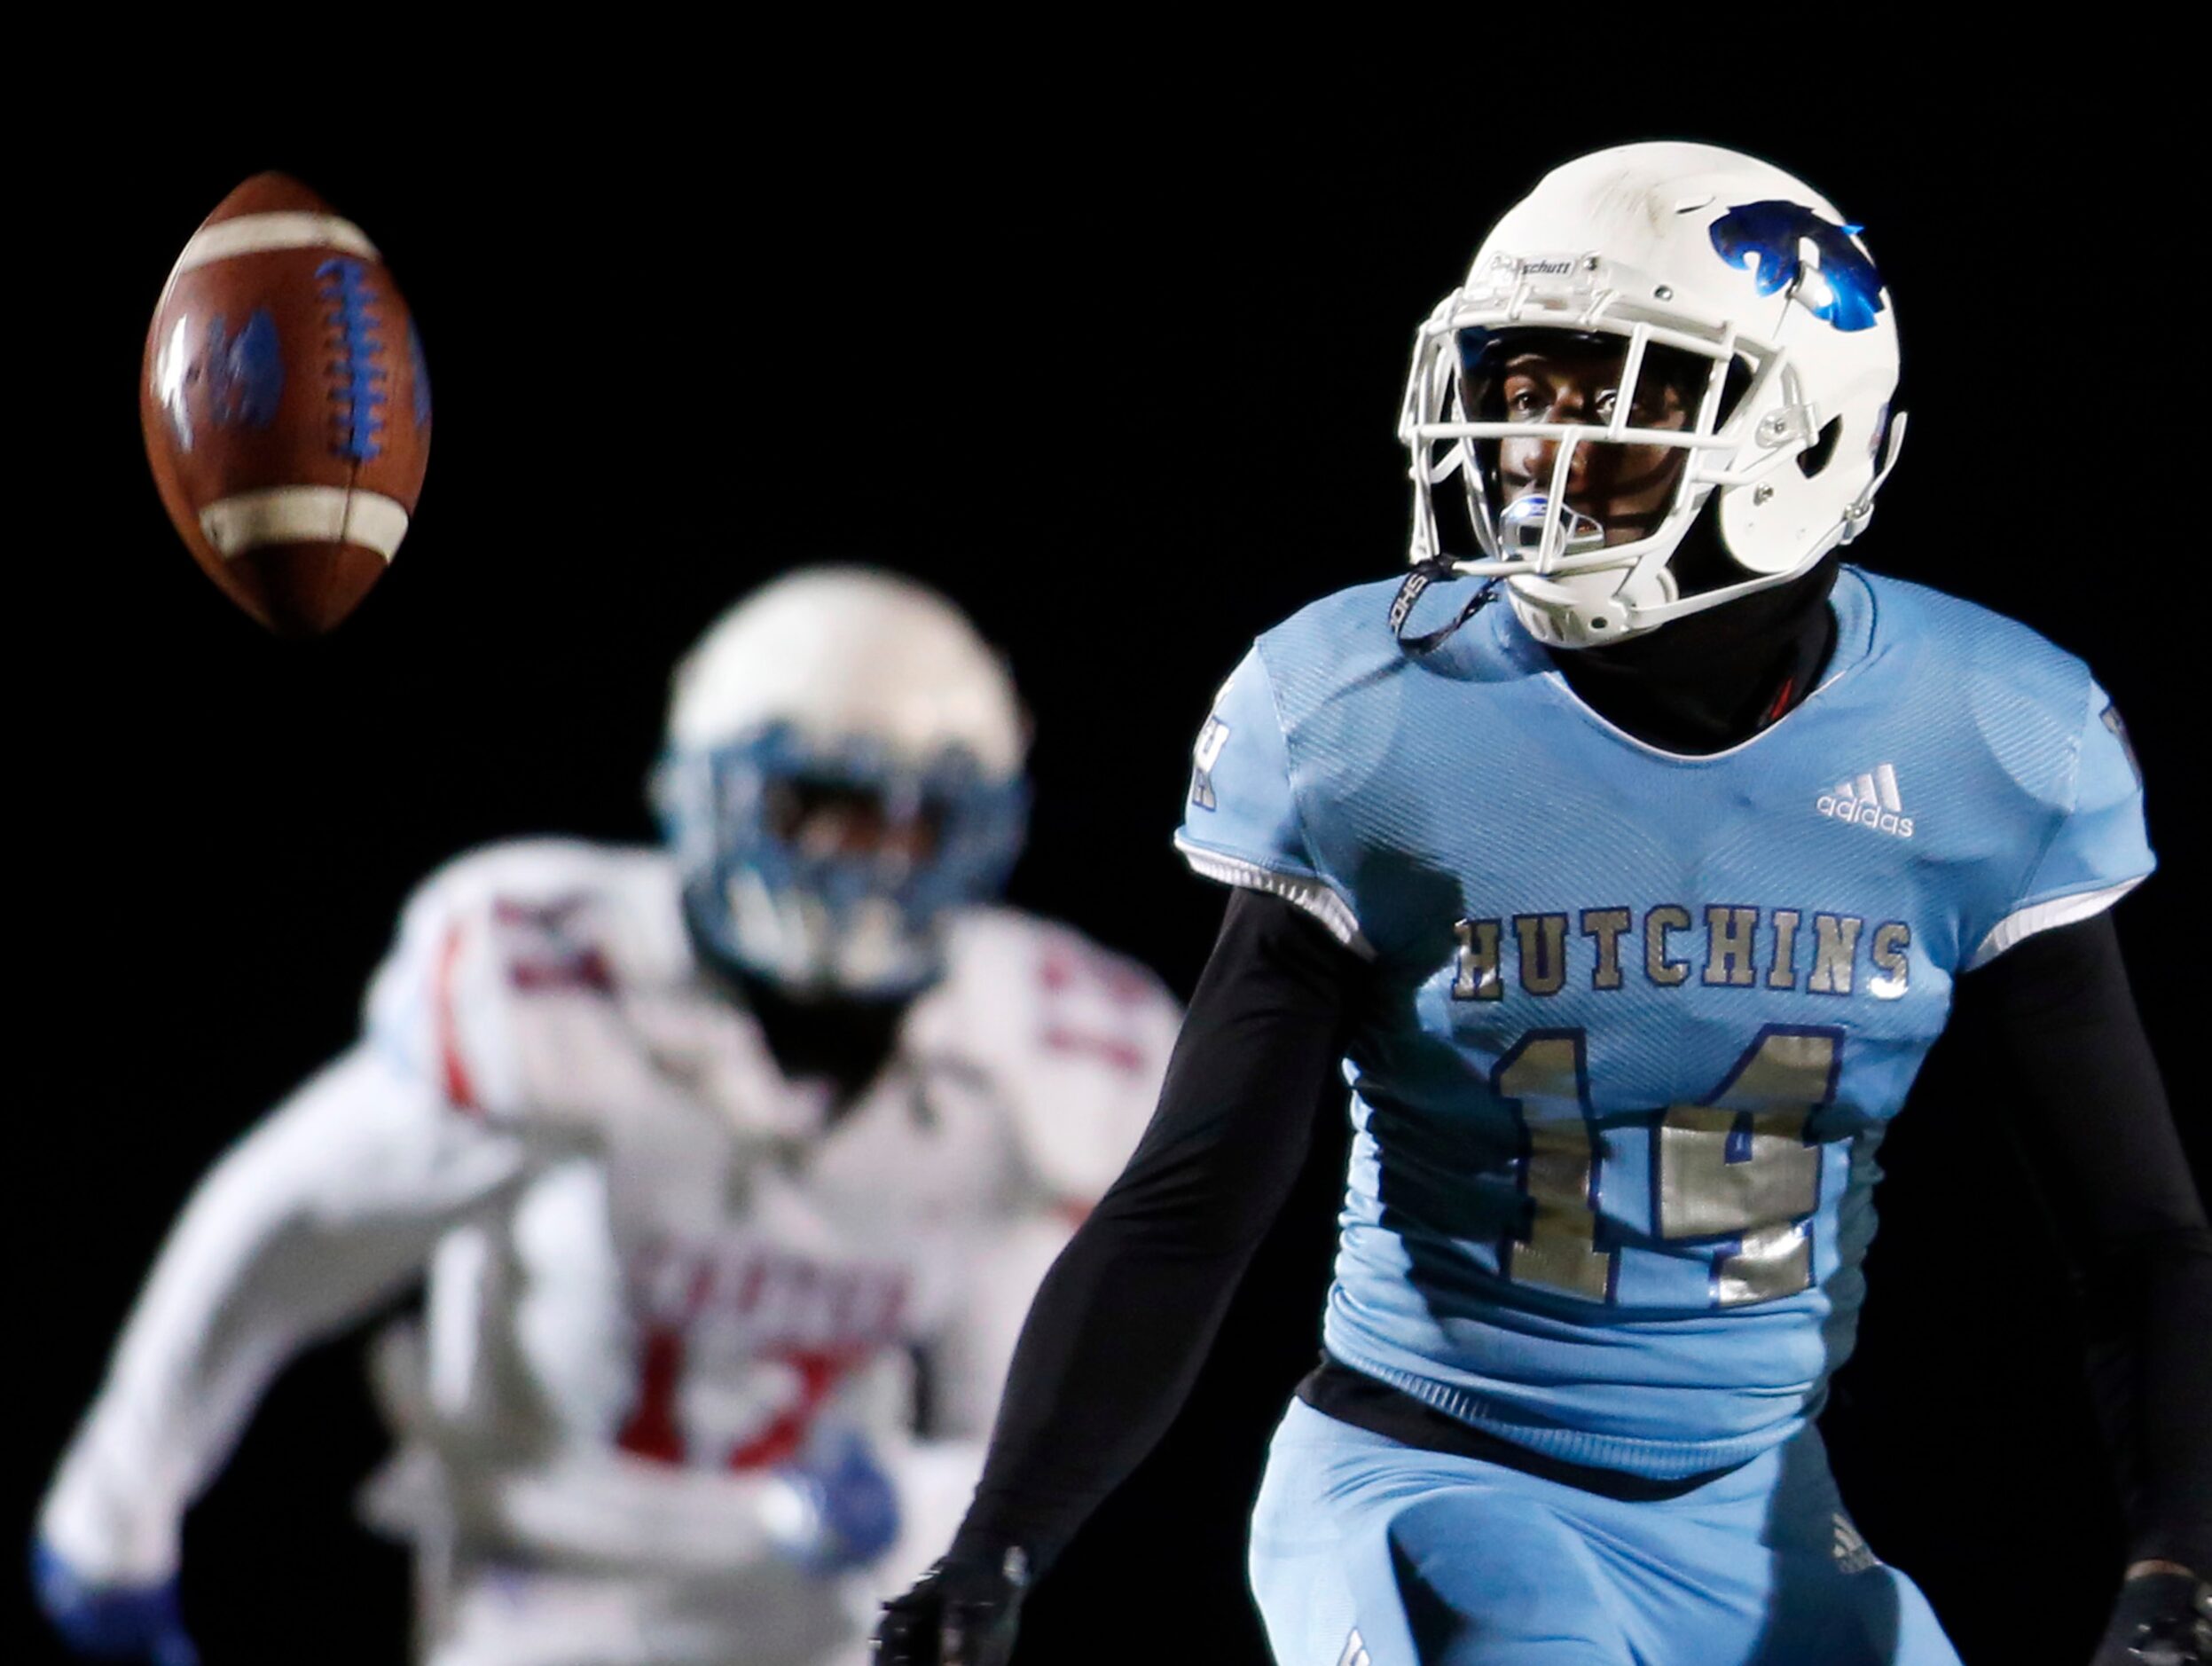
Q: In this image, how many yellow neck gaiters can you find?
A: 0